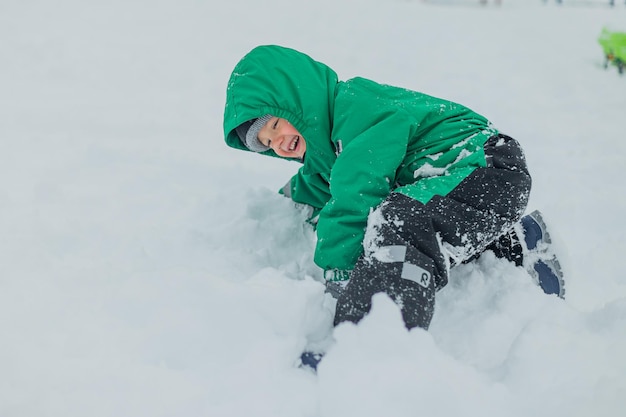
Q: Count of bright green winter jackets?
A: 1